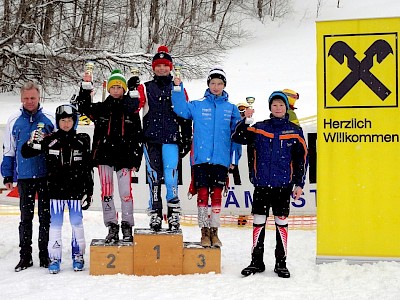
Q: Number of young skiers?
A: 5